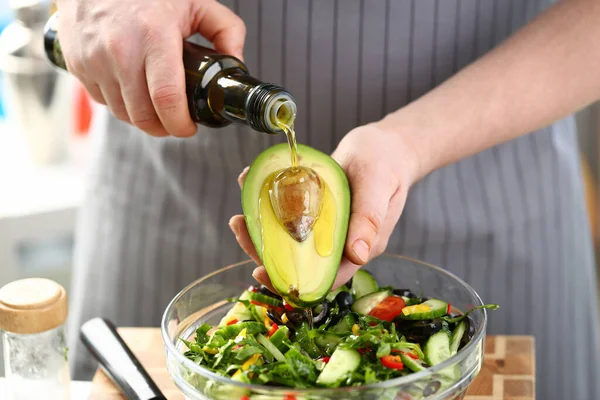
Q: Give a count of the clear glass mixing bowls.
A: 1